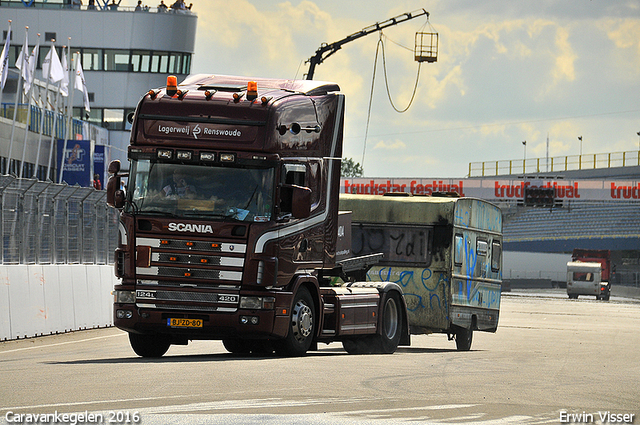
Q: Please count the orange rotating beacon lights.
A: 2